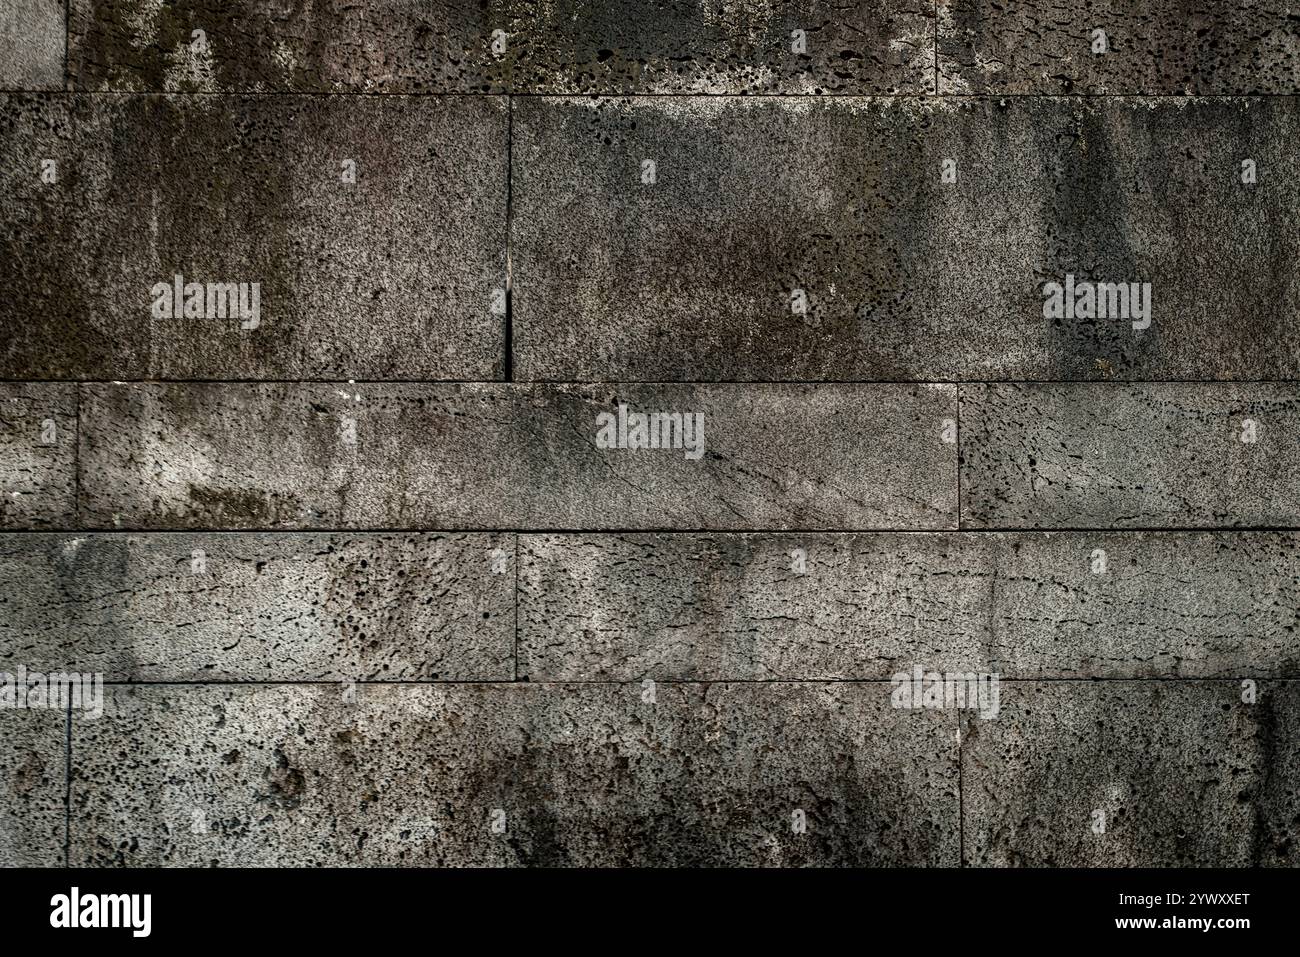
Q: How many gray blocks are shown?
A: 13